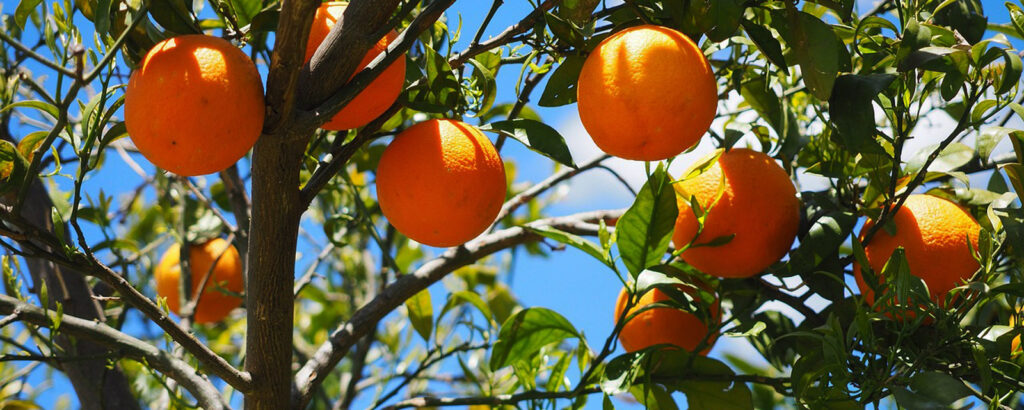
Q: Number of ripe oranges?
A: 8